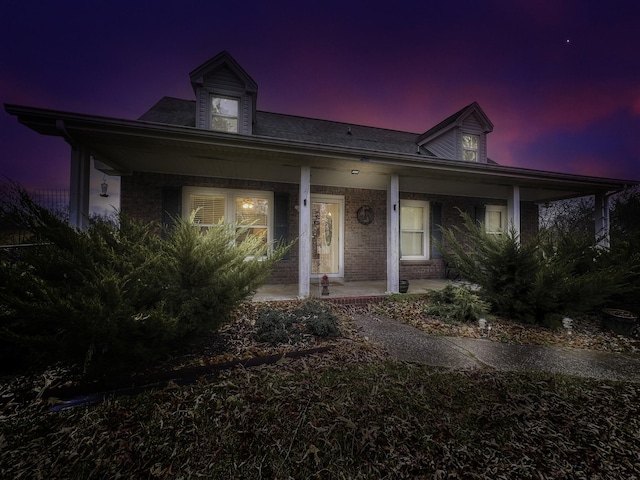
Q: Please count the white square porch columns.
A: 5